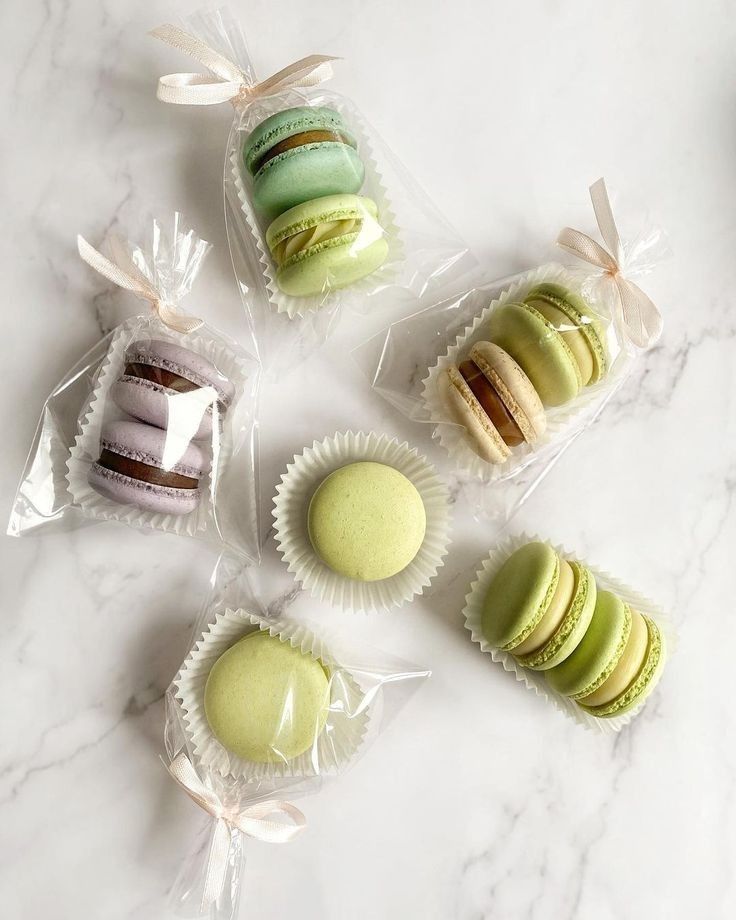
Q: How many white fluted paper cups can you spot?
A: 6